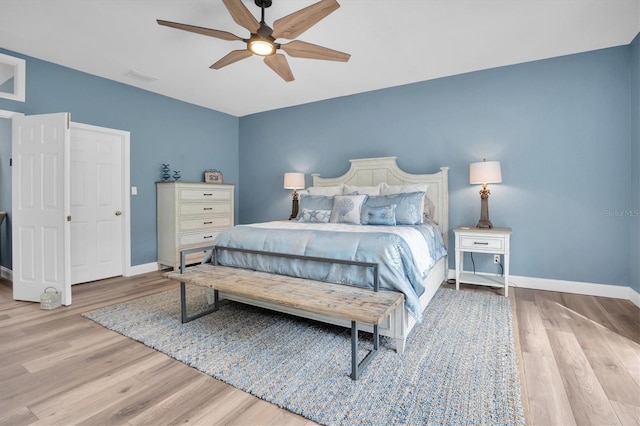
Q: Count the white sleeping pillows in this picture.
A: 3